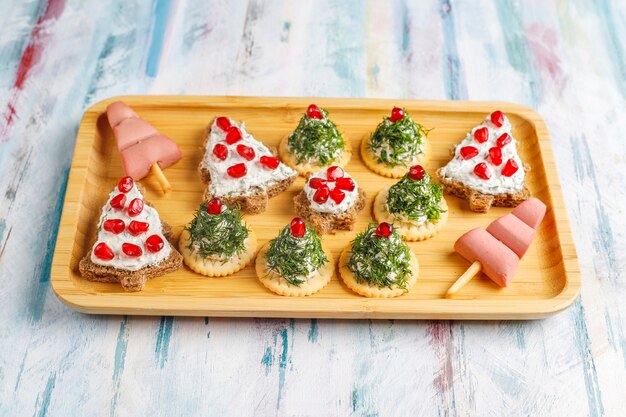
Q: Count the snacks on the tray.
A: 12